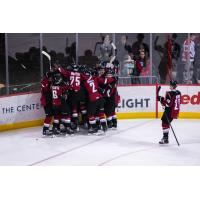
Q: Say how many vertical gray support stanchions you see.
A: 6